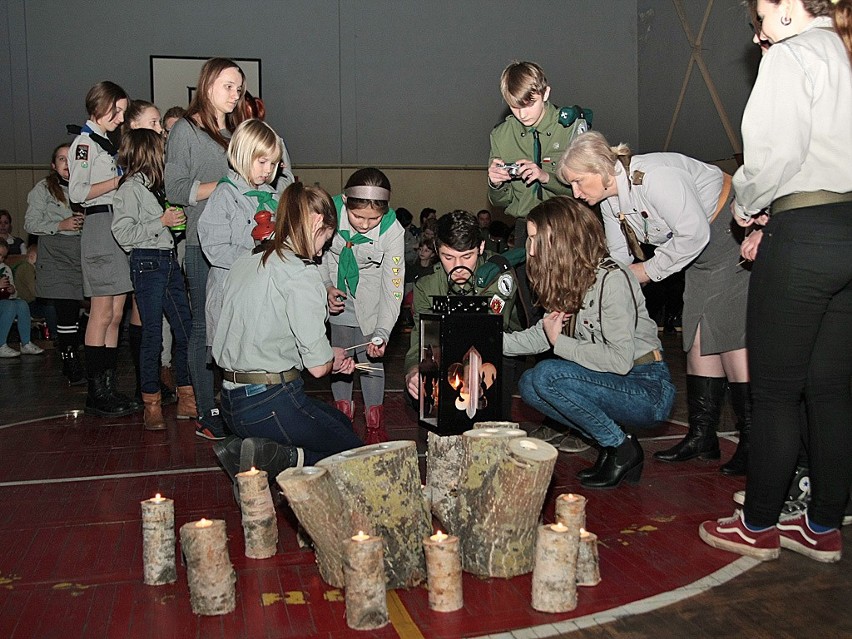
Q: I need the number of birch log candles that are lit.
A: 8